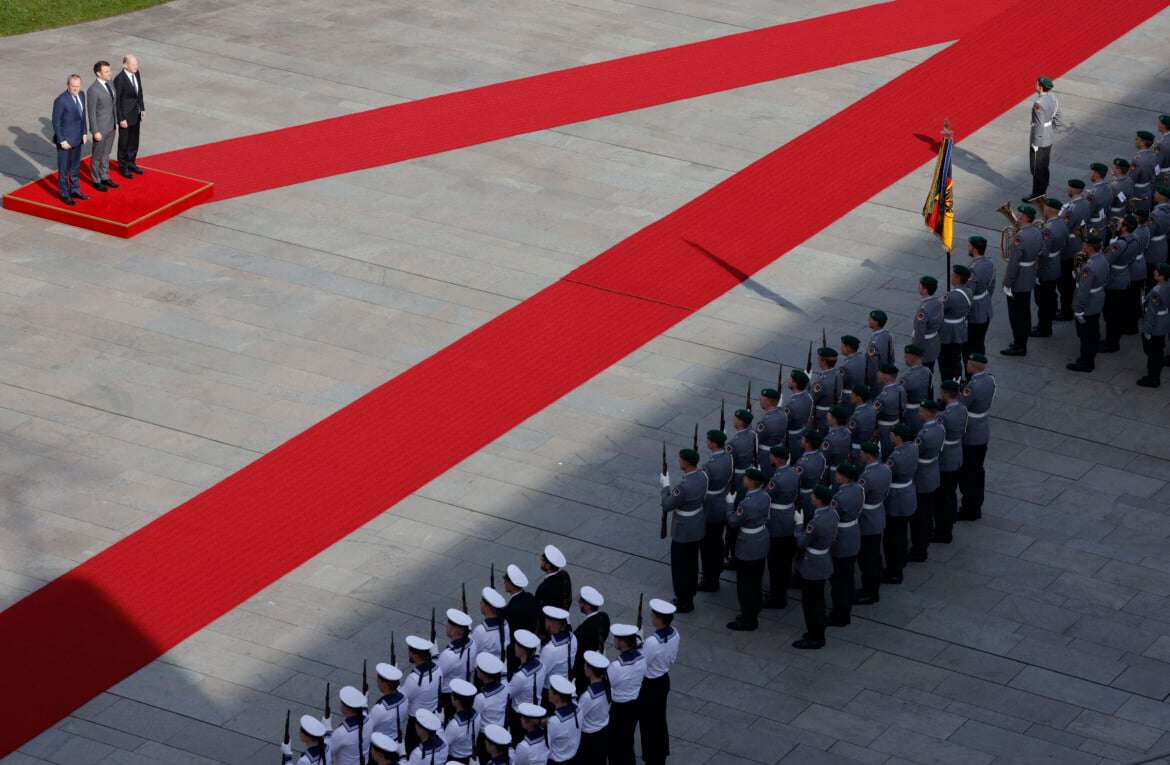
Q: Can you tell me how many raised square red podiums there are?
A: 1